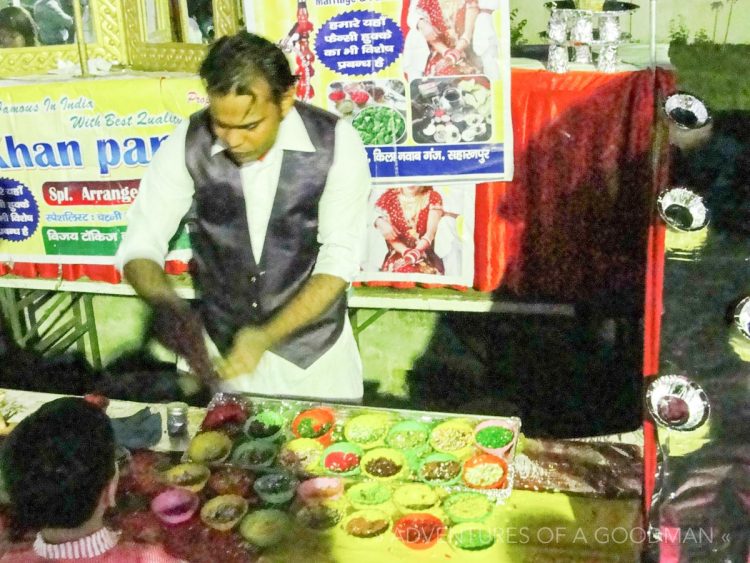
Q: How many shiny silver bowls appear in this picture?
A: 4